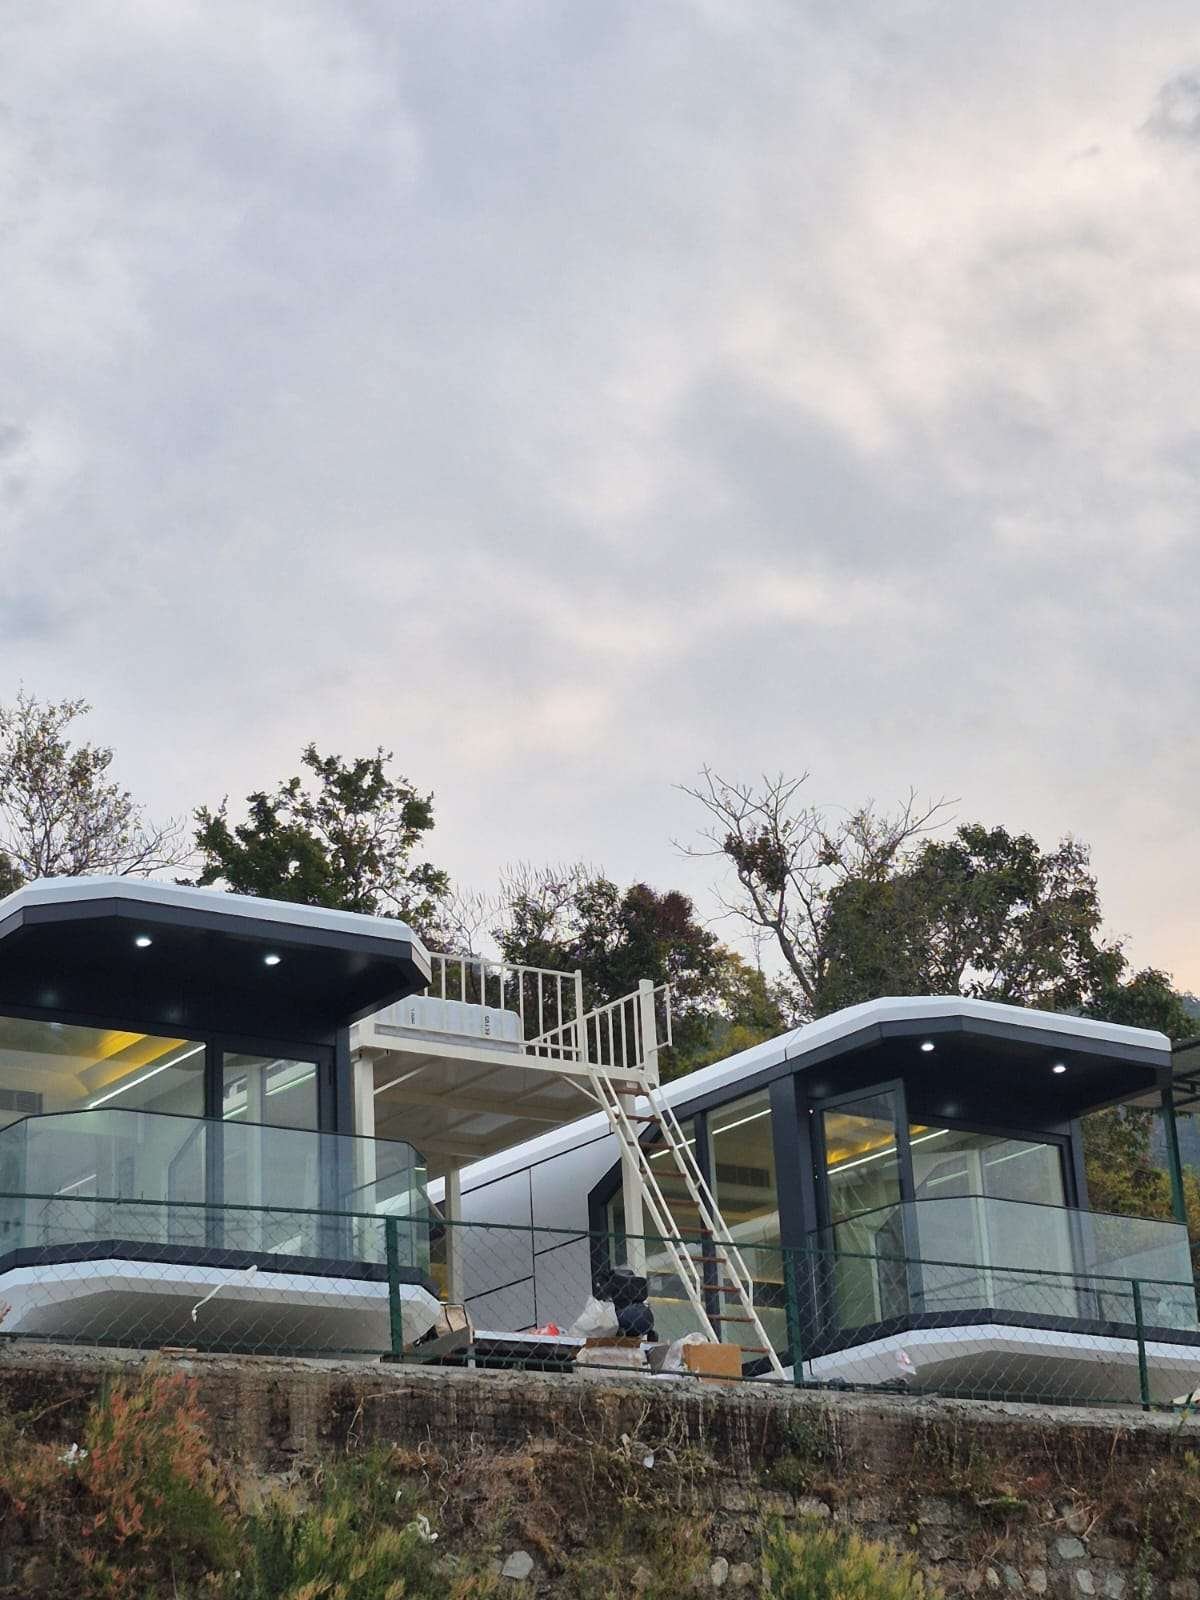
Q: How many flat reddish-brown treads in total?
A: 10